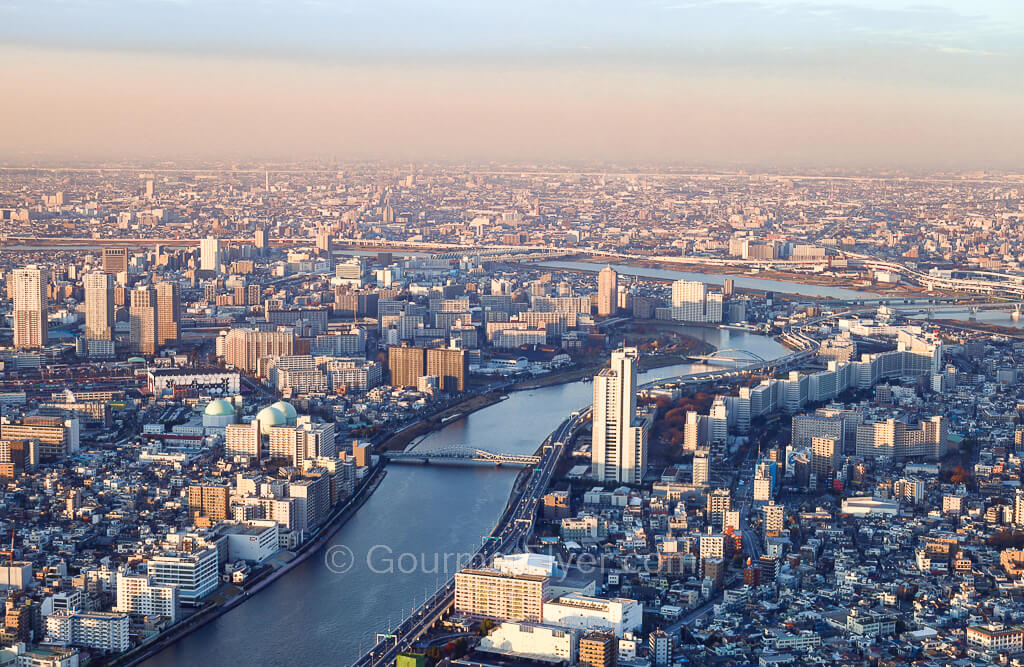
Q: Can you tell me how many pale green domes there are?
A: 3